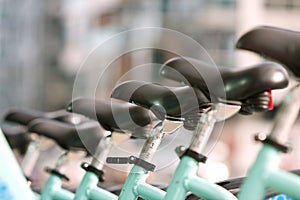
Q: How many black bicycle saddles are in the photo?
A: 7